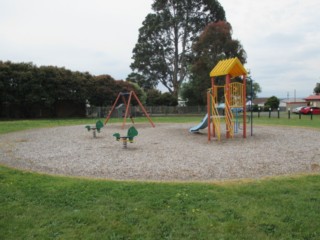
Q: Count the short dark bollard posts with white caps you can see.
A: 6